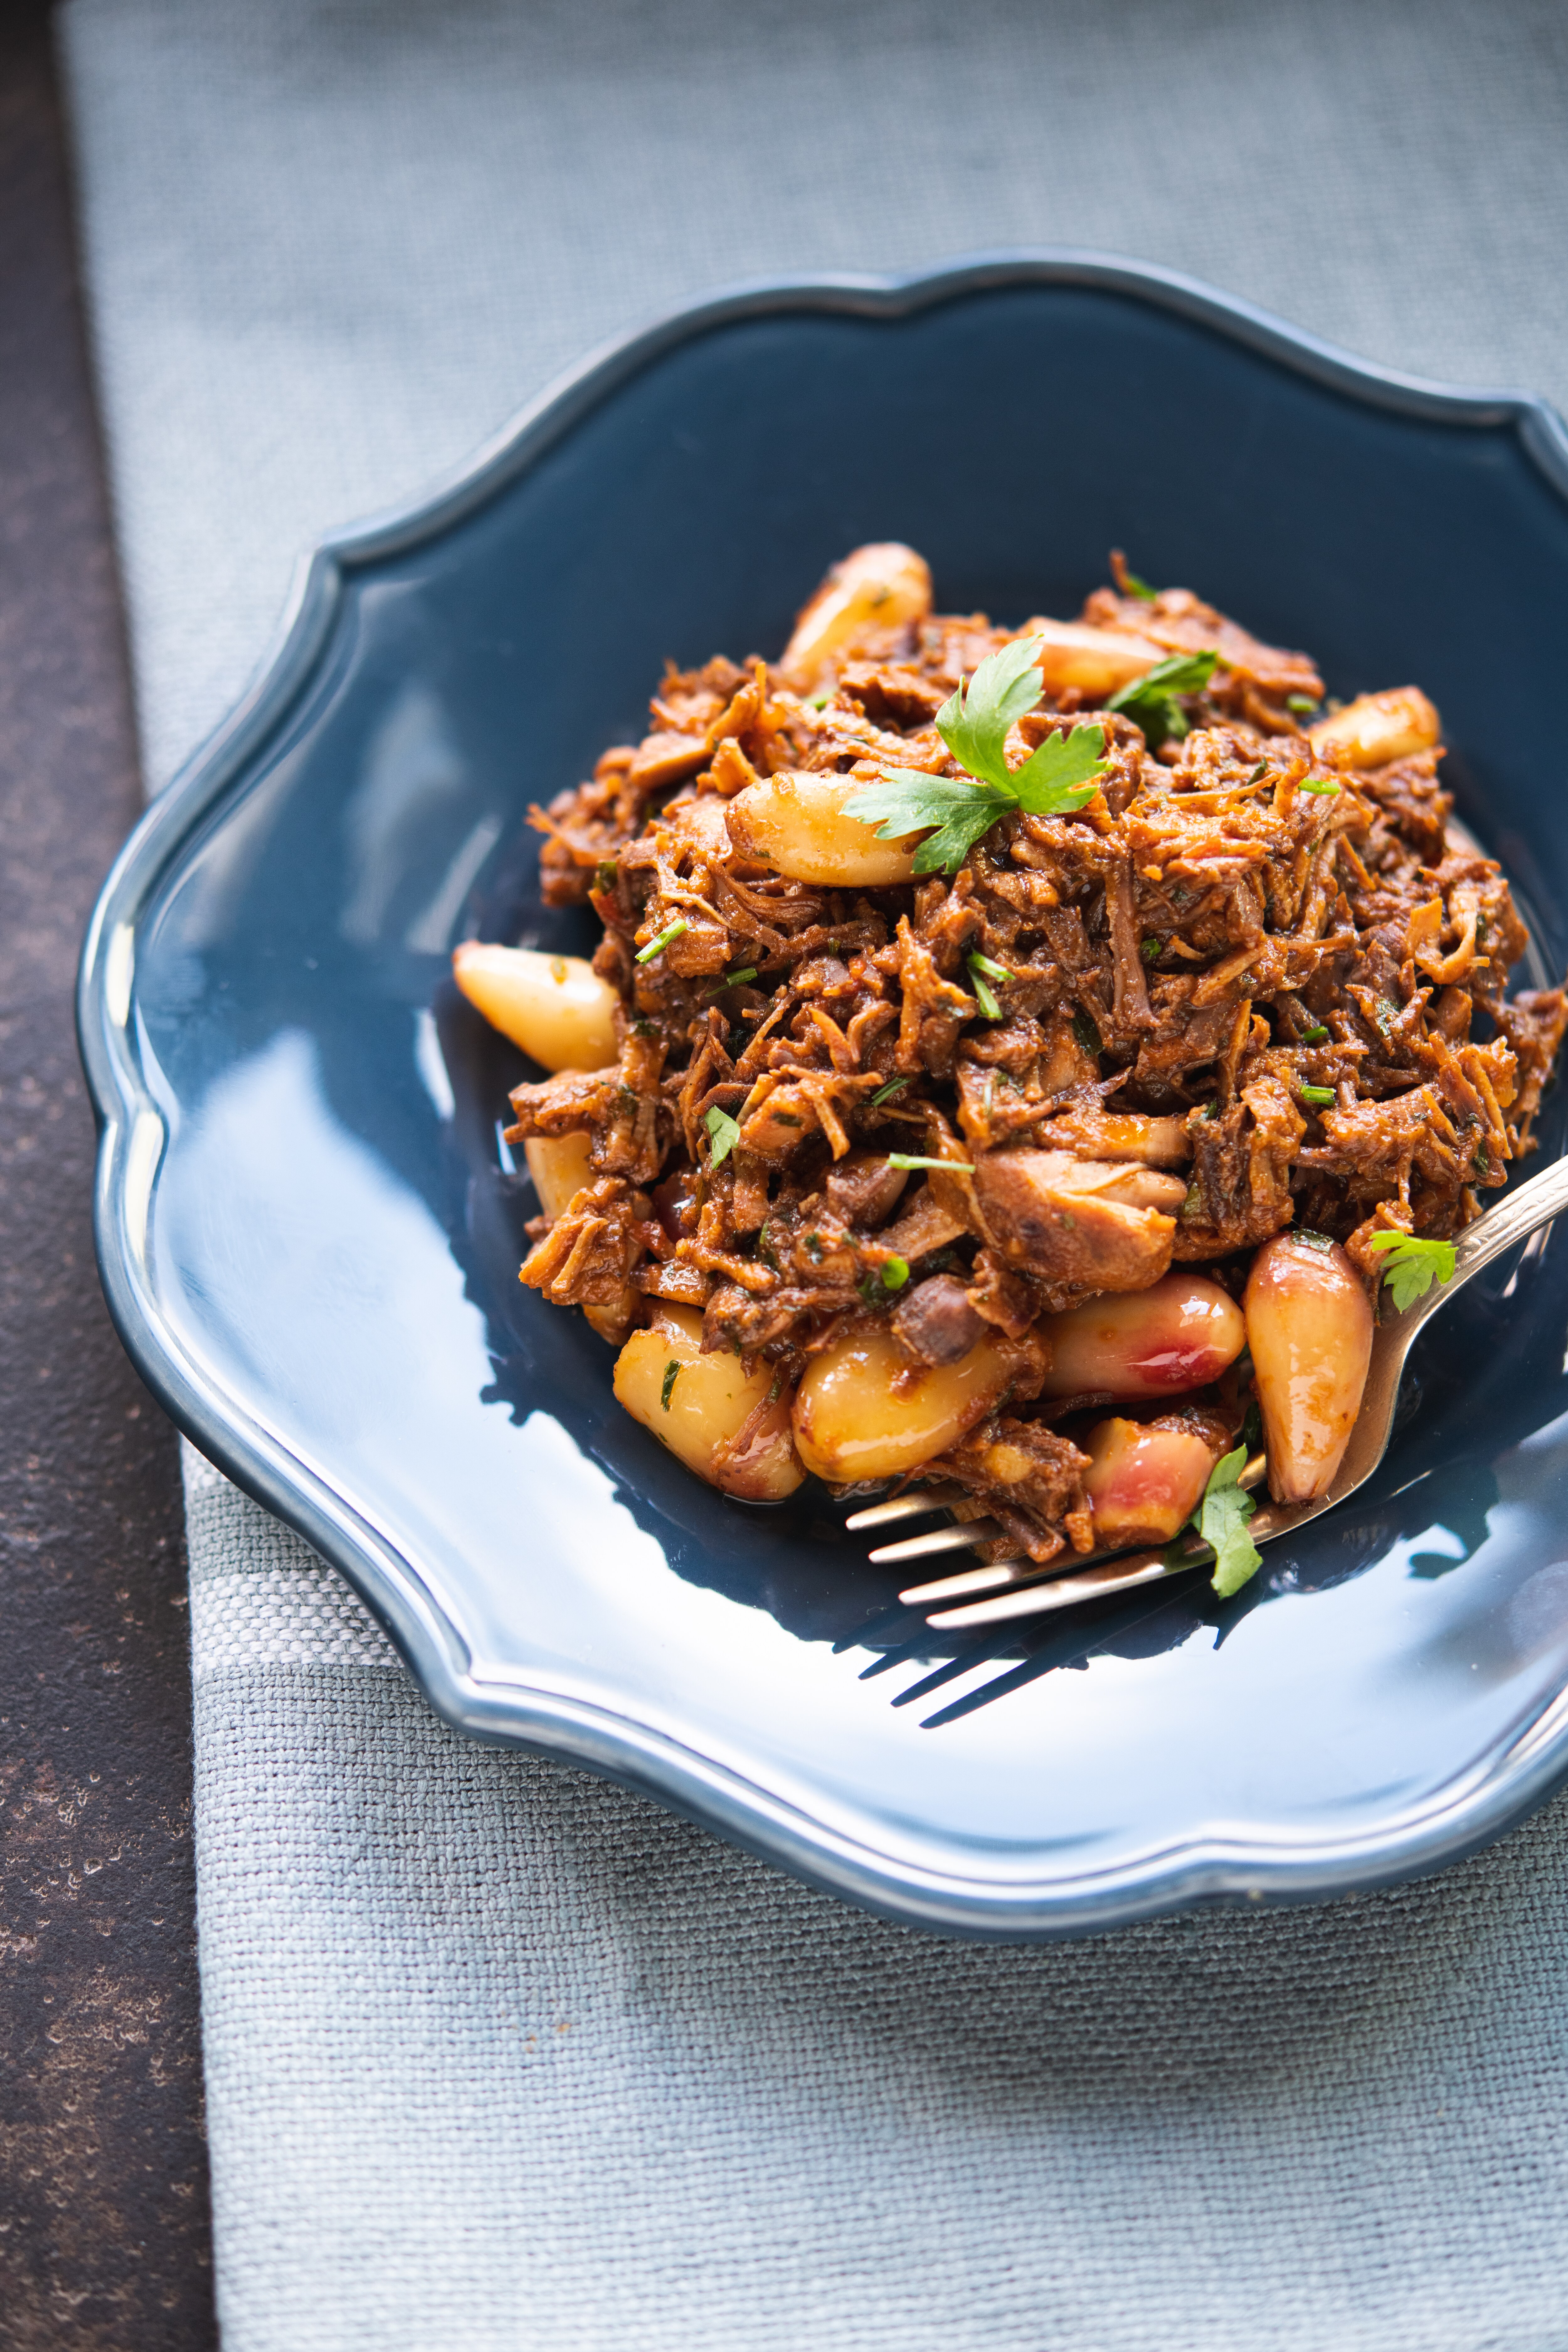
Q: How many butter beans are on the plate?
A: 11